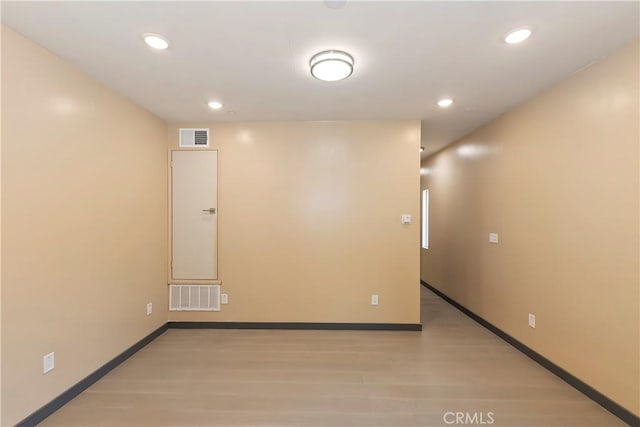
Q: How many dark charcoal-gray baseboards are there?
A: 3